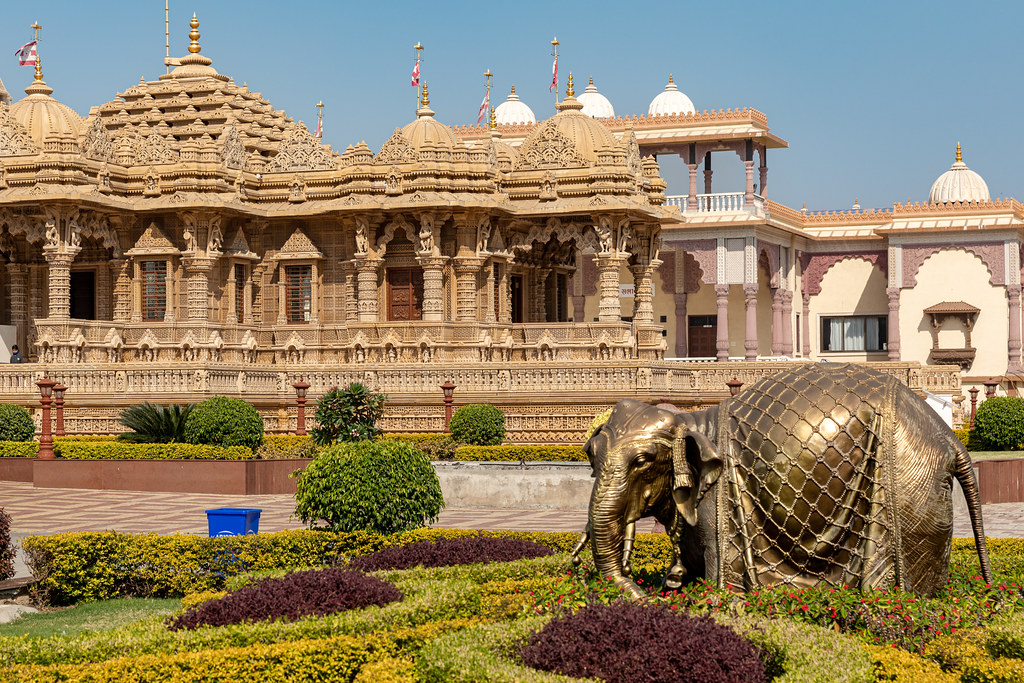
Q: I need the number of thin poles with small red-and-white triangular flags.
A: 5